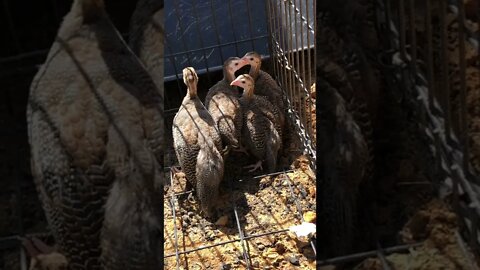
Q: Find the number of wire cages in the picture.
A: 1